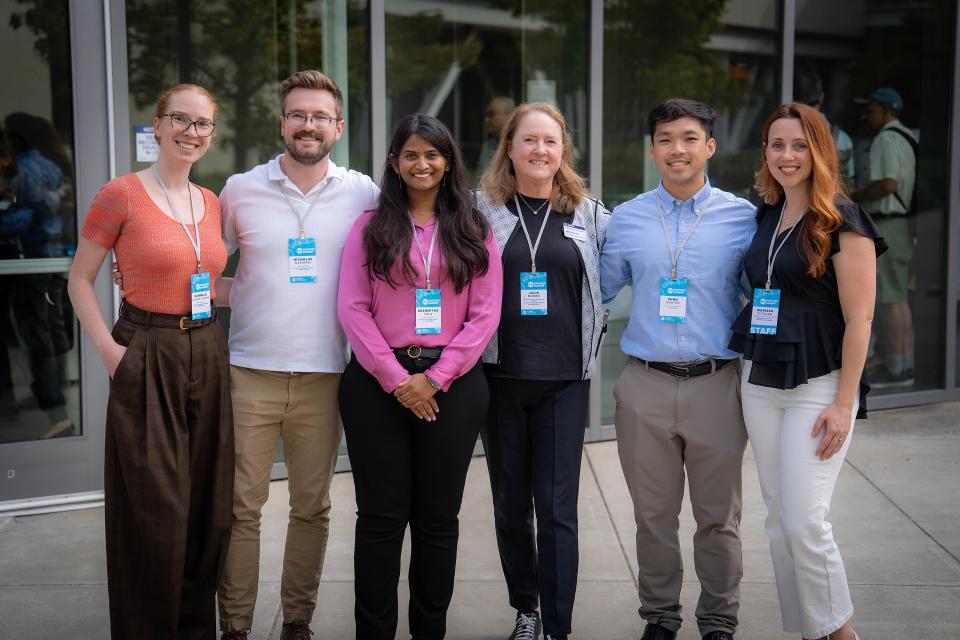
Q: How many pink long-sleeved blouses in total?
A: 1